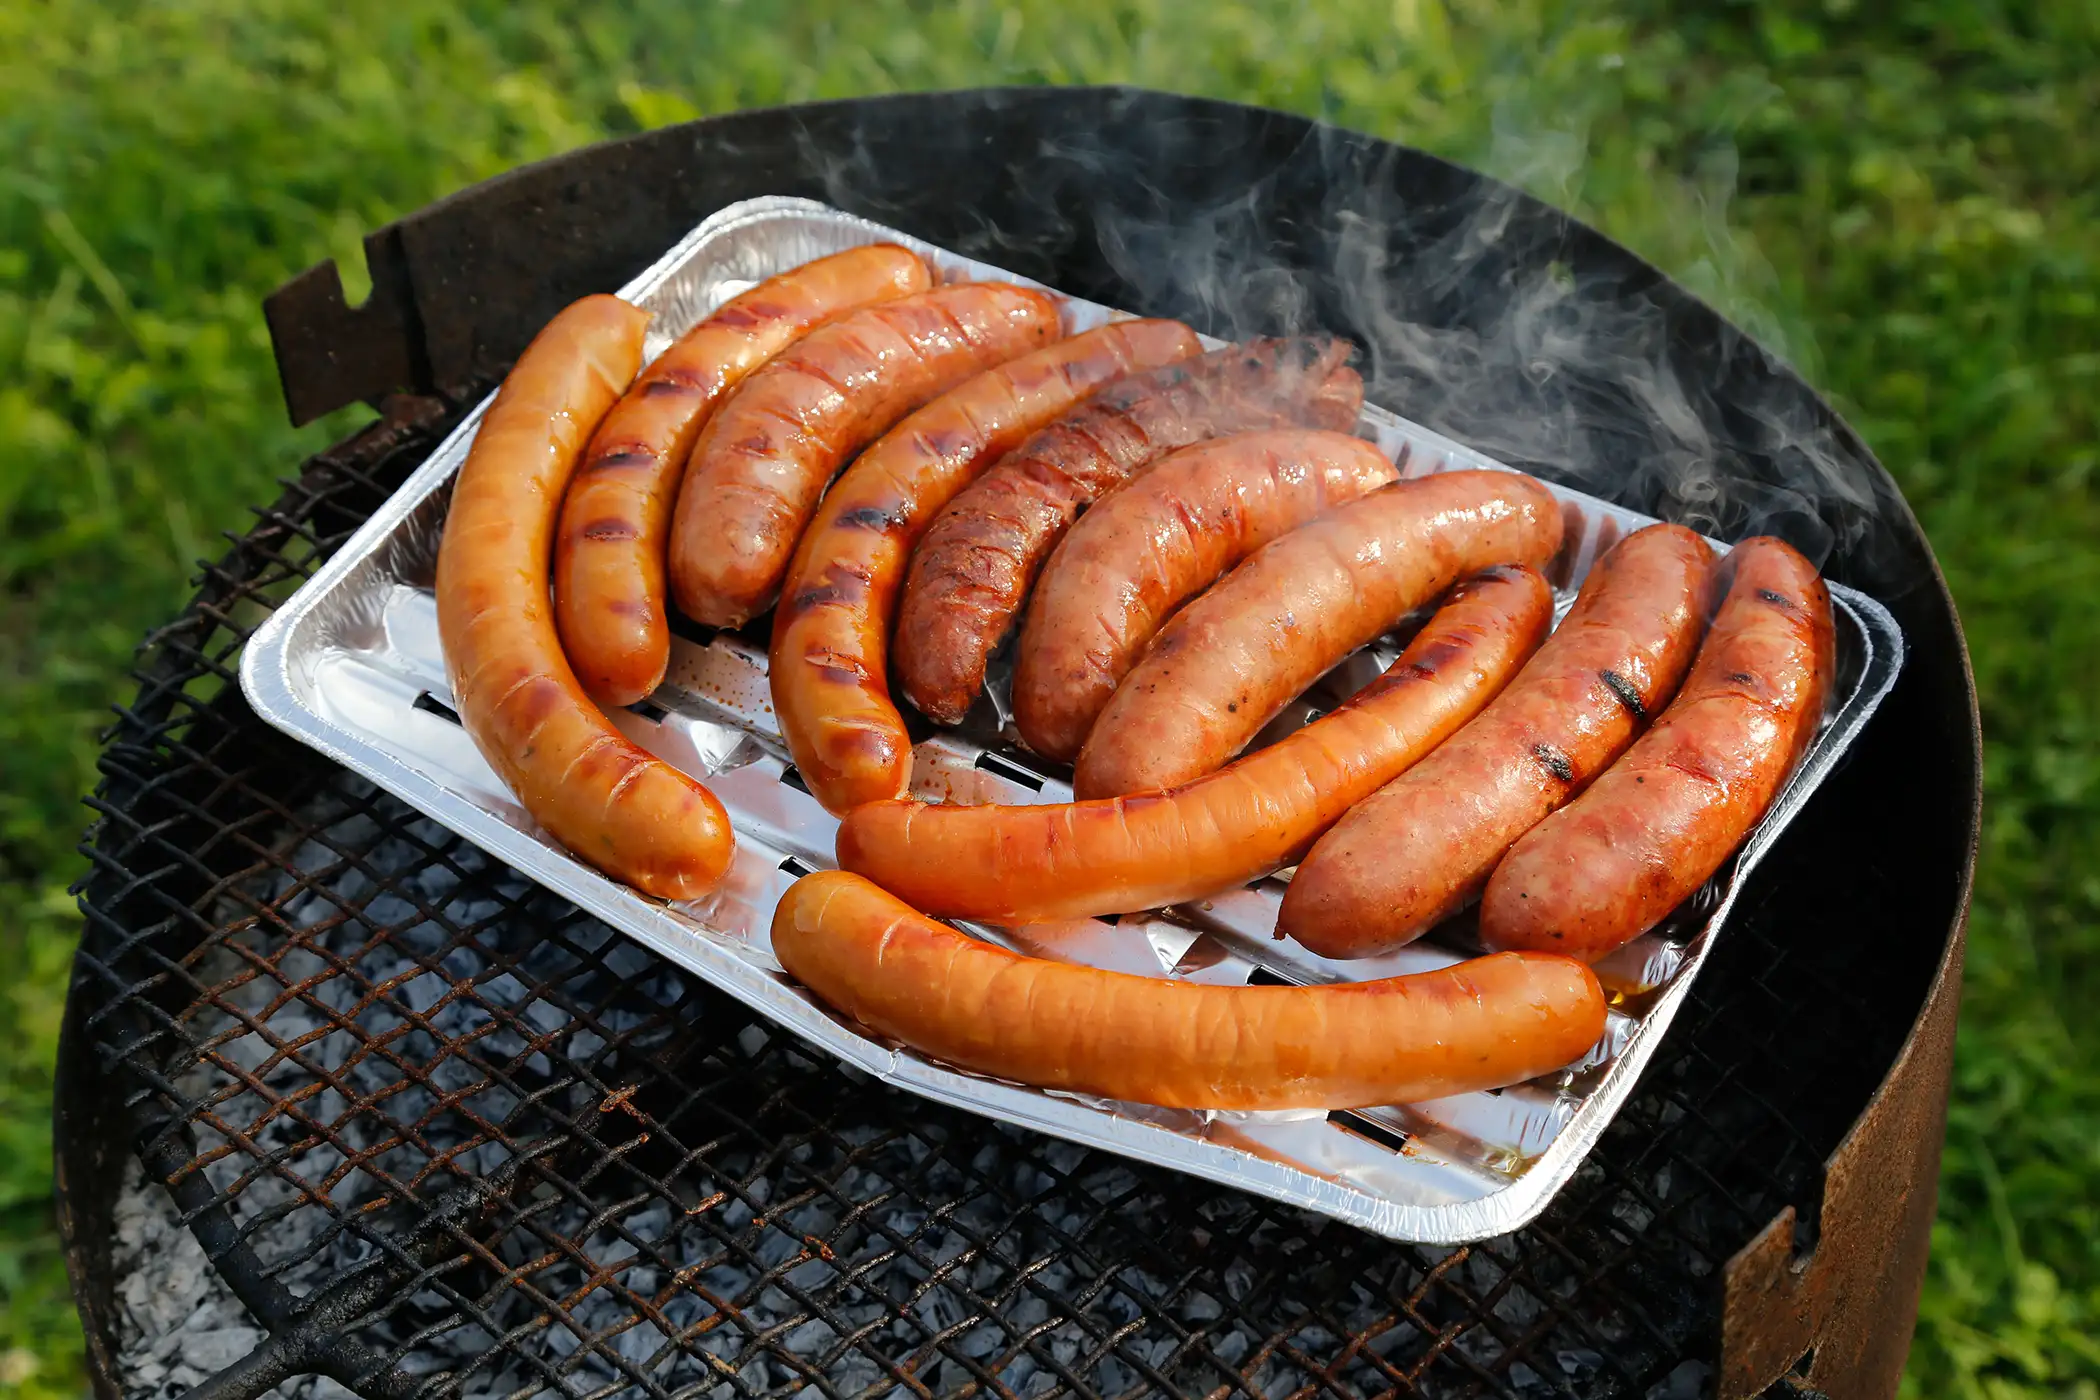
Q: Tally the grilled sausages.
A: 11